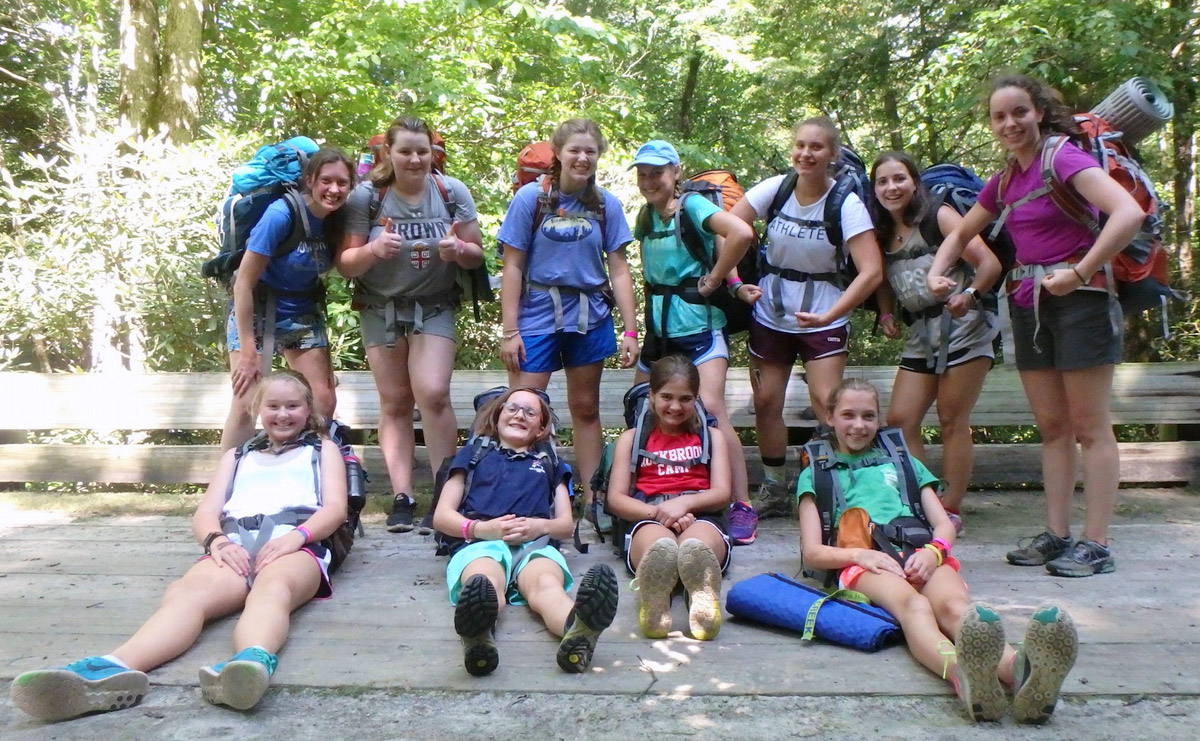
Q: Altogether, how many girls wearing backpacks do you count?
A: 11